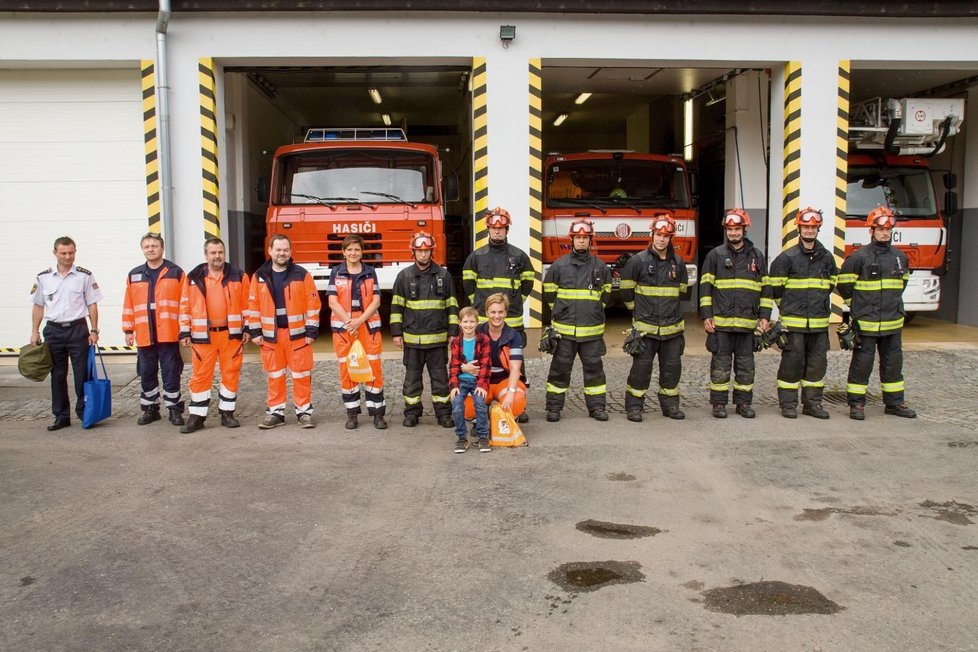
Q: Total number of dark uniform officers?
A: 7